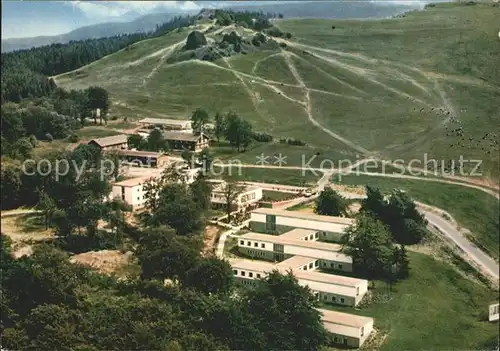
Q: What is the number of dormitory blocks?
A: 4